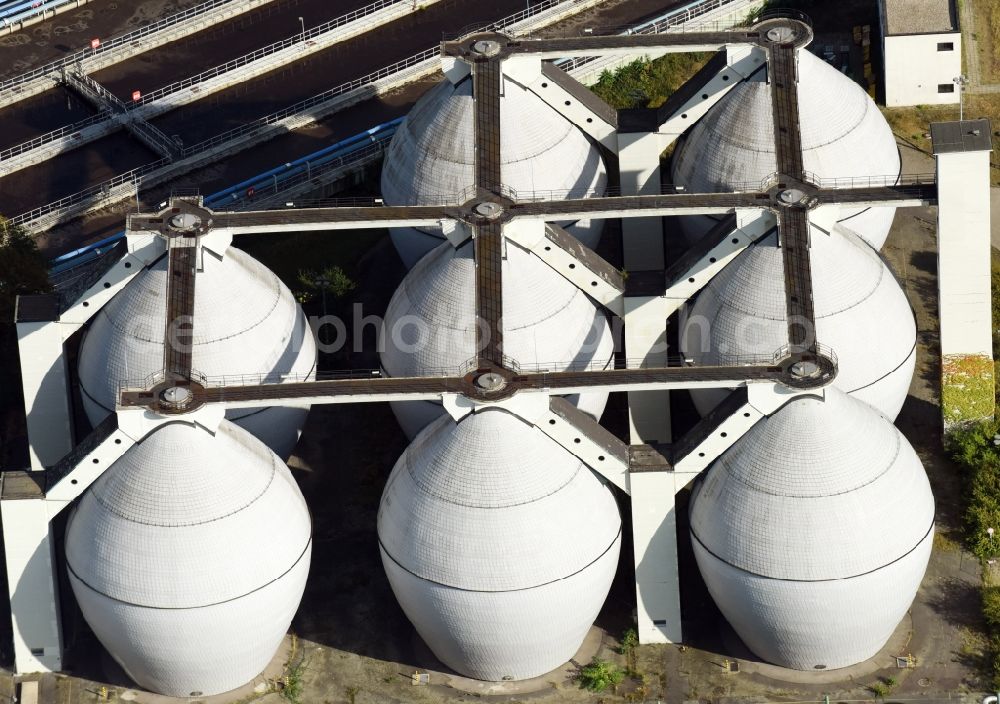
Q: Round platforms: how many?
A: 8